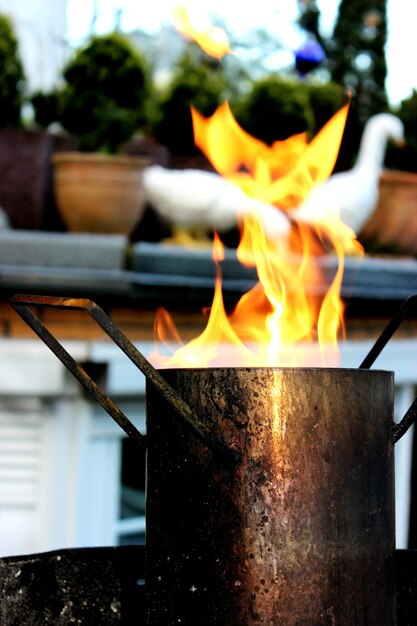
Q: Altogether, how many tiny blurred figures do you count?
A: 2